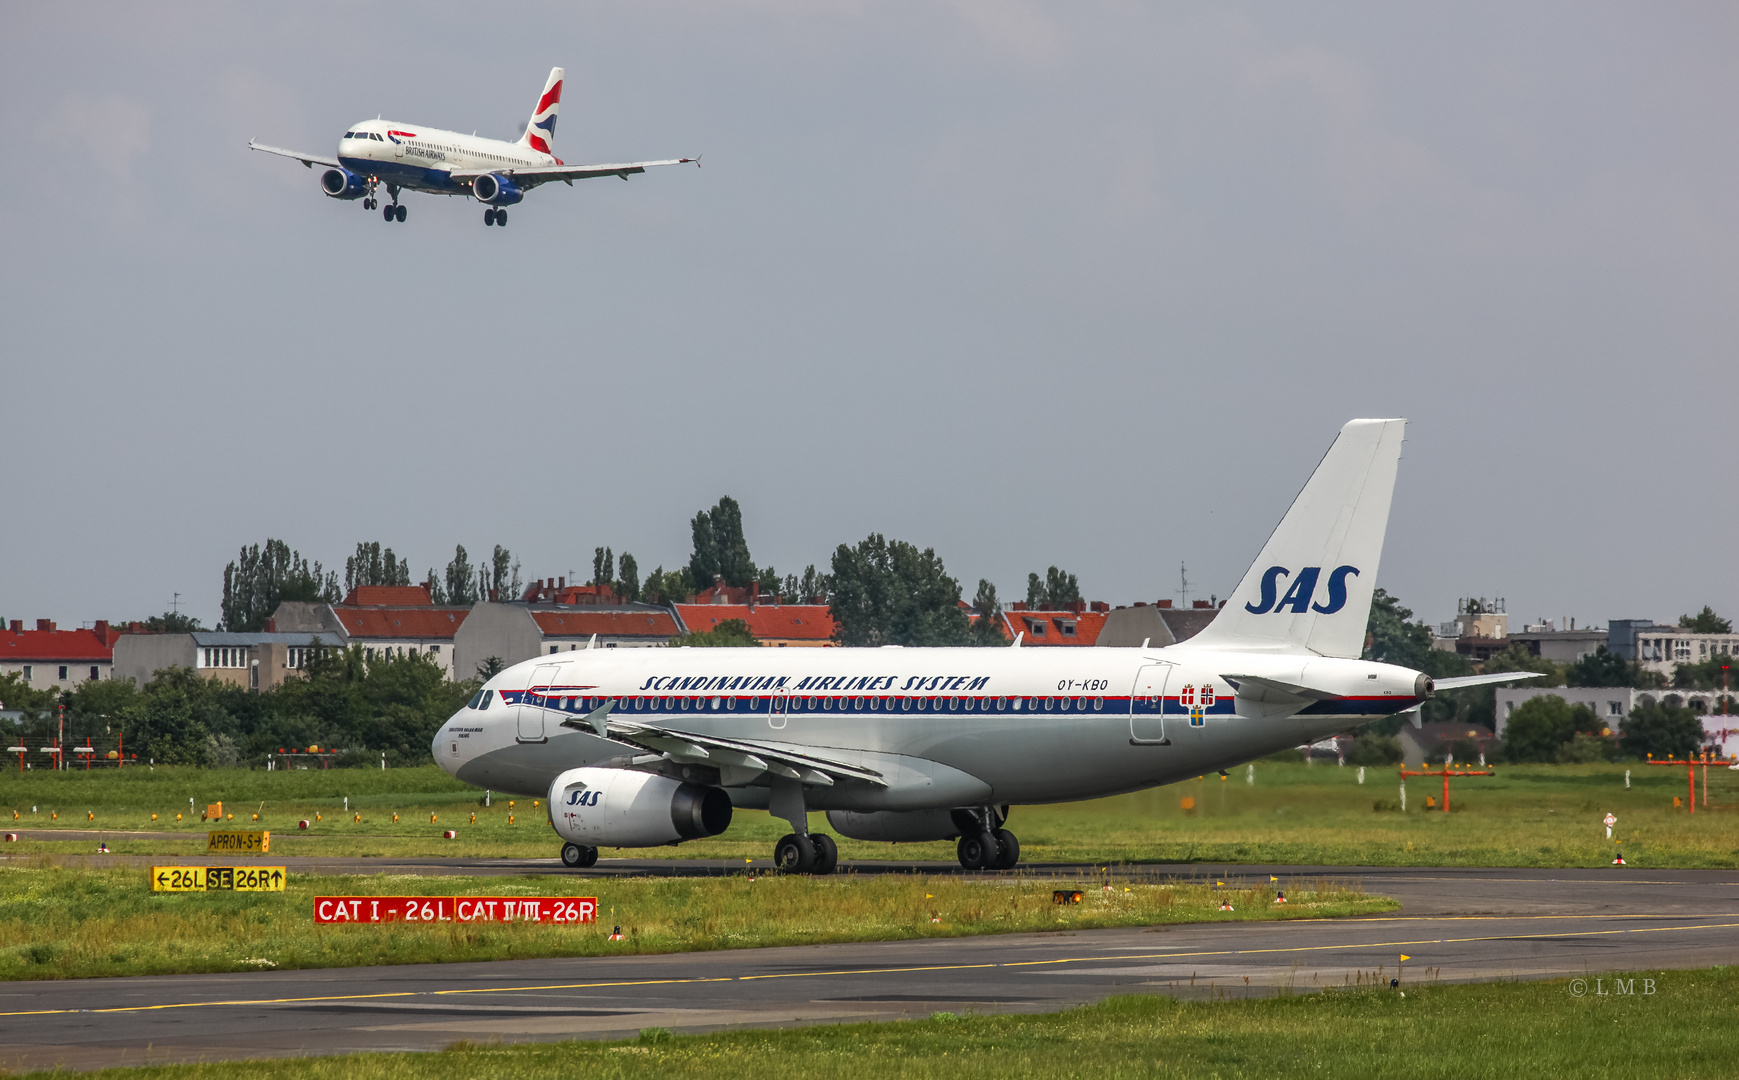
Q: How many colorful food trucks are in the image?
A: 0